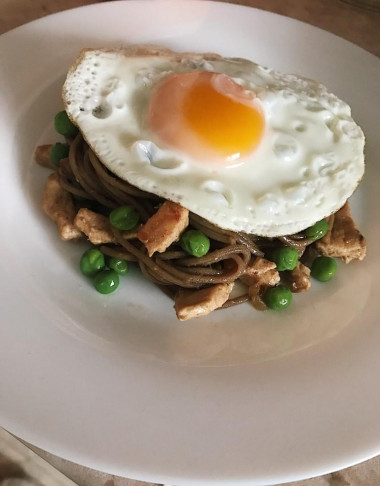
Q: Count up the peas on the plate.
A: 11